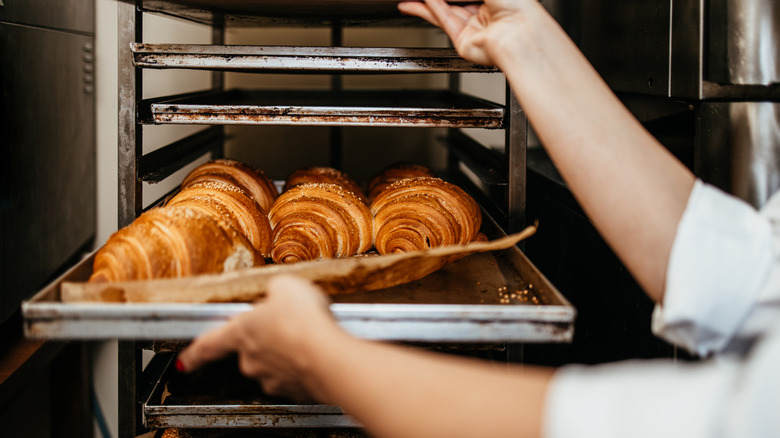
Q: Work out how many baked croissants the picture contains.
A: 7